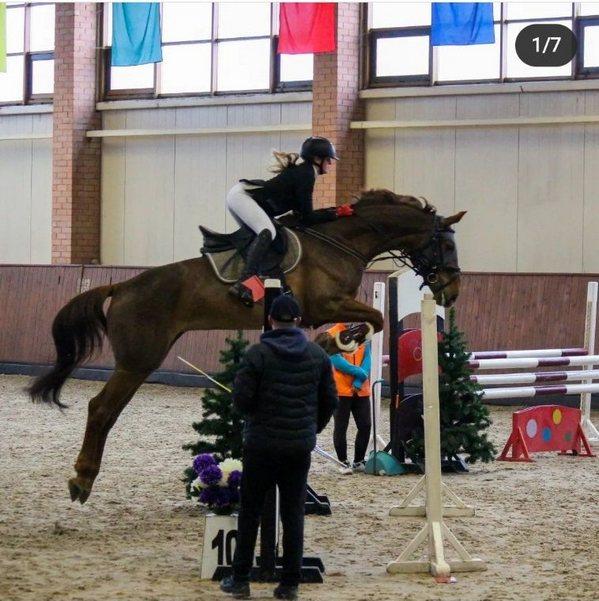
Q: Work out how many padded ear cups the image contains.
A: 0